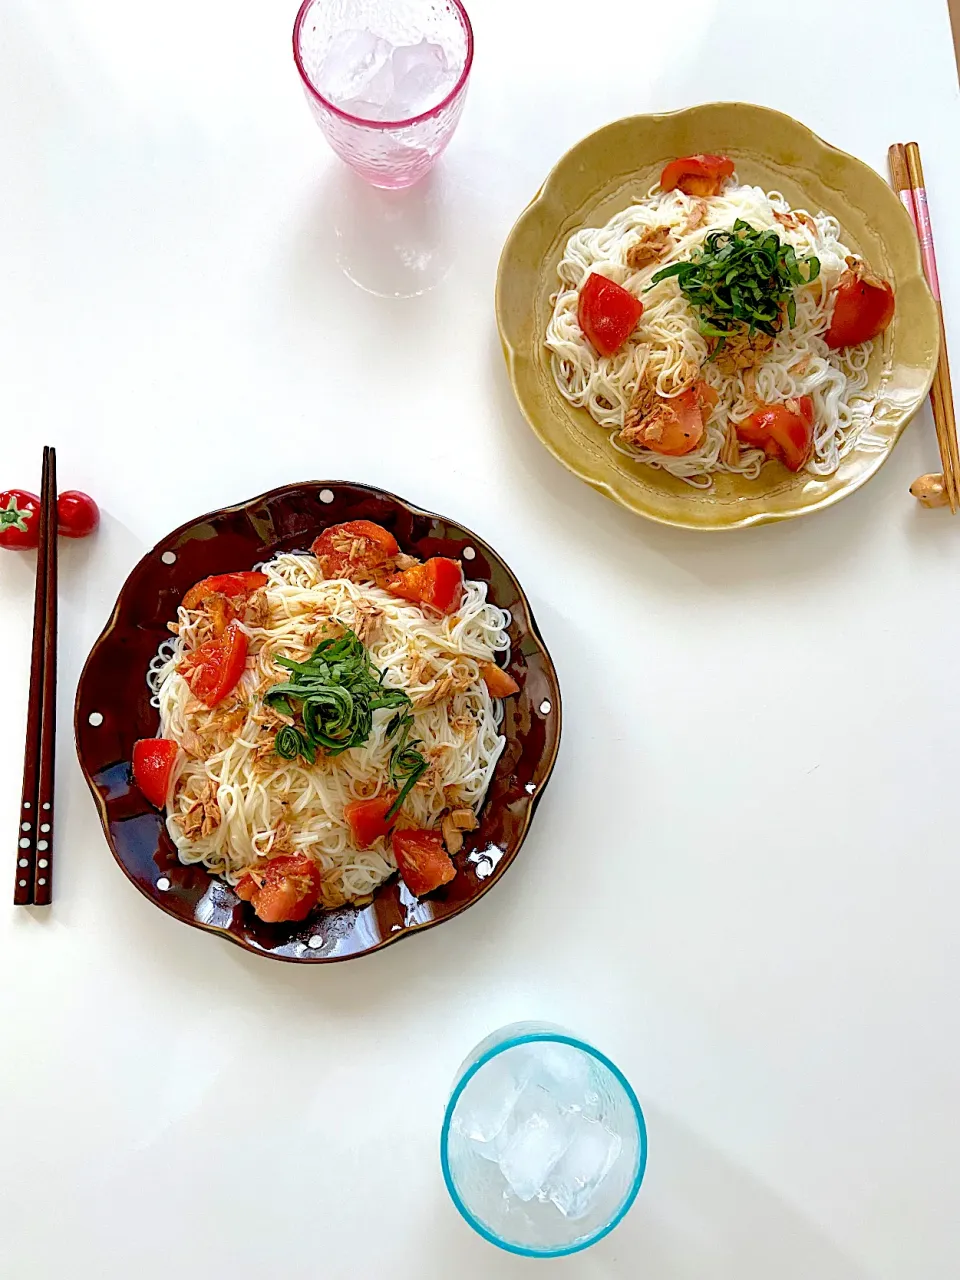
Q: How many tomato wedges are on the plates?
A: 14